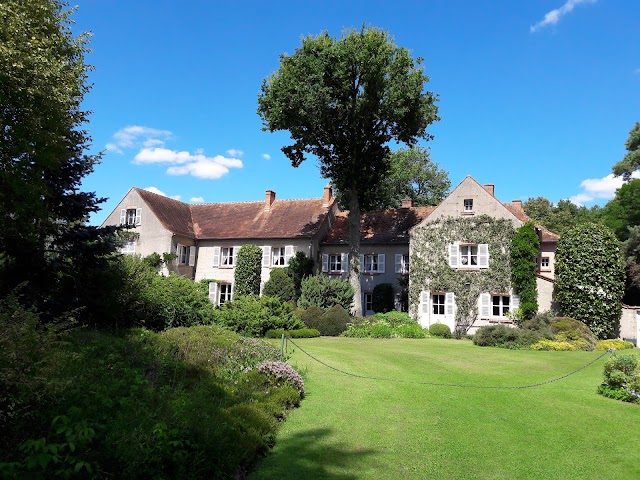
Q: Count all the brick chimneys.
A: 5